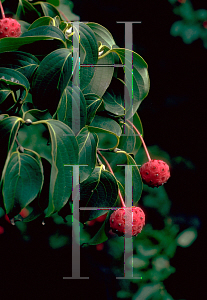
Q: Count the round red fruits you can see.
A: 3